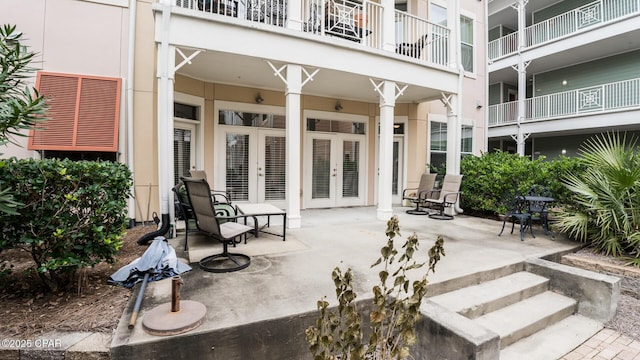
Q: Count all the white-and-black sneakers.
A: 0